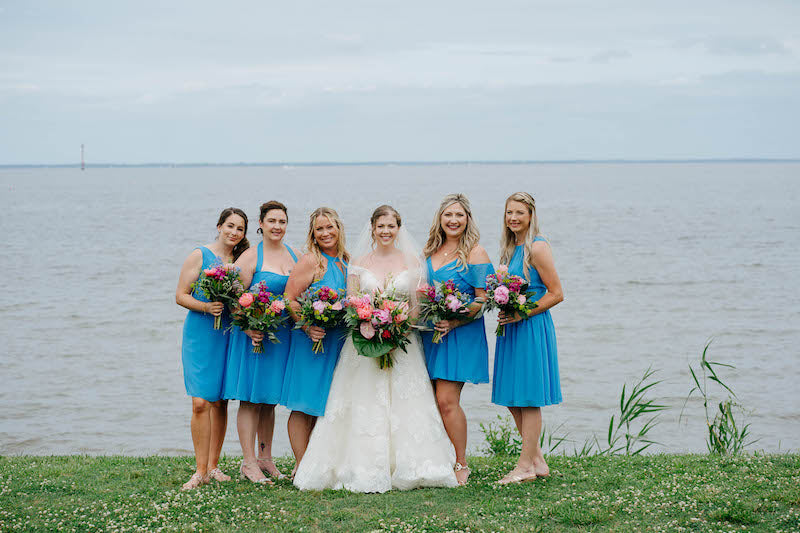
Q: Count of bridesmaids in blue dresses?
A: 5